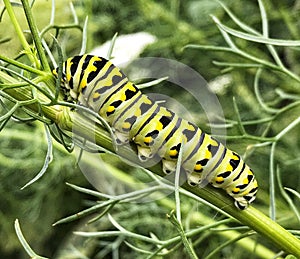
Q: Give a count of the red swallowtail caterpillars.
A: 0